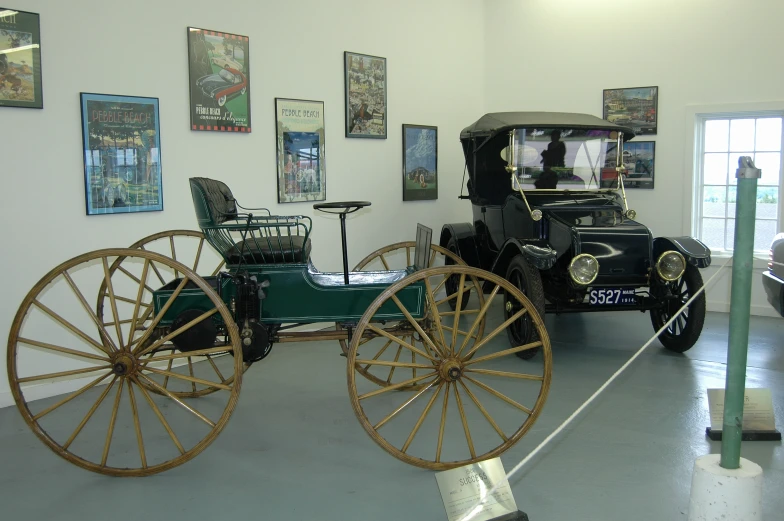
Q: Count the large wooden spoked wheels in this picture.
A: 4